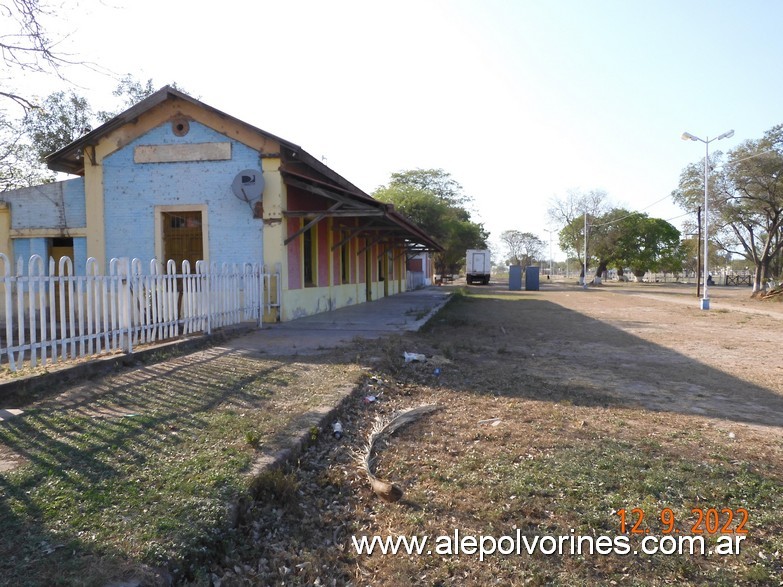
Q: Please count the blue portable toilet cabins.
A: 2